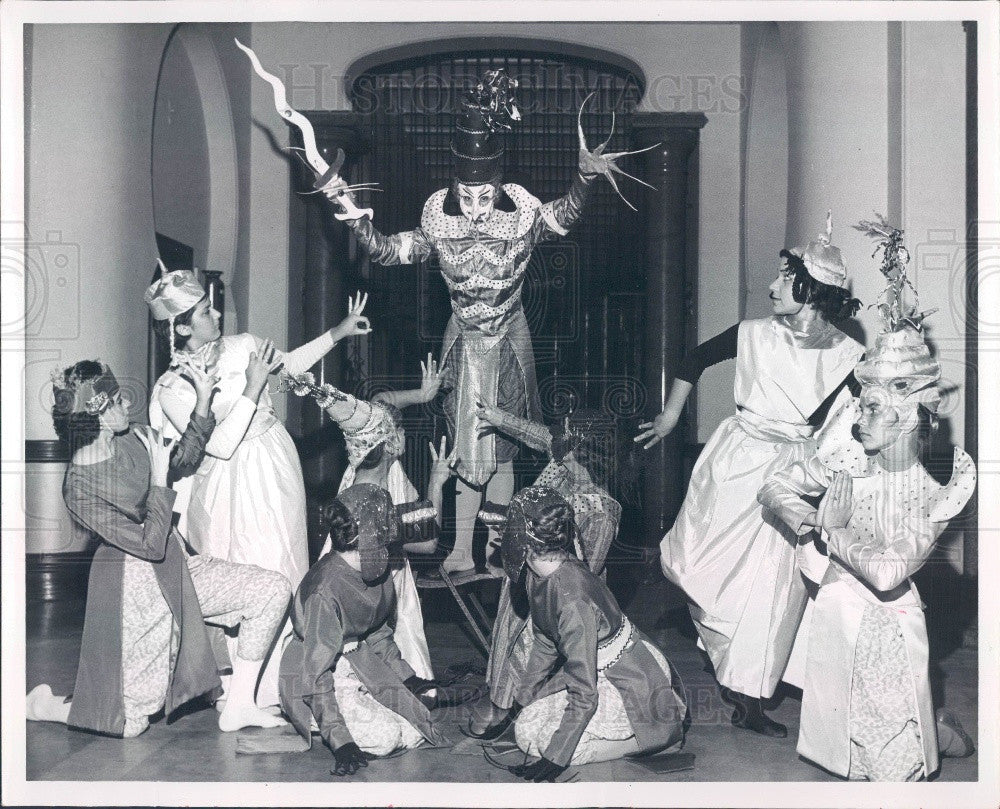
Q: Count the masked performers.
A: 1